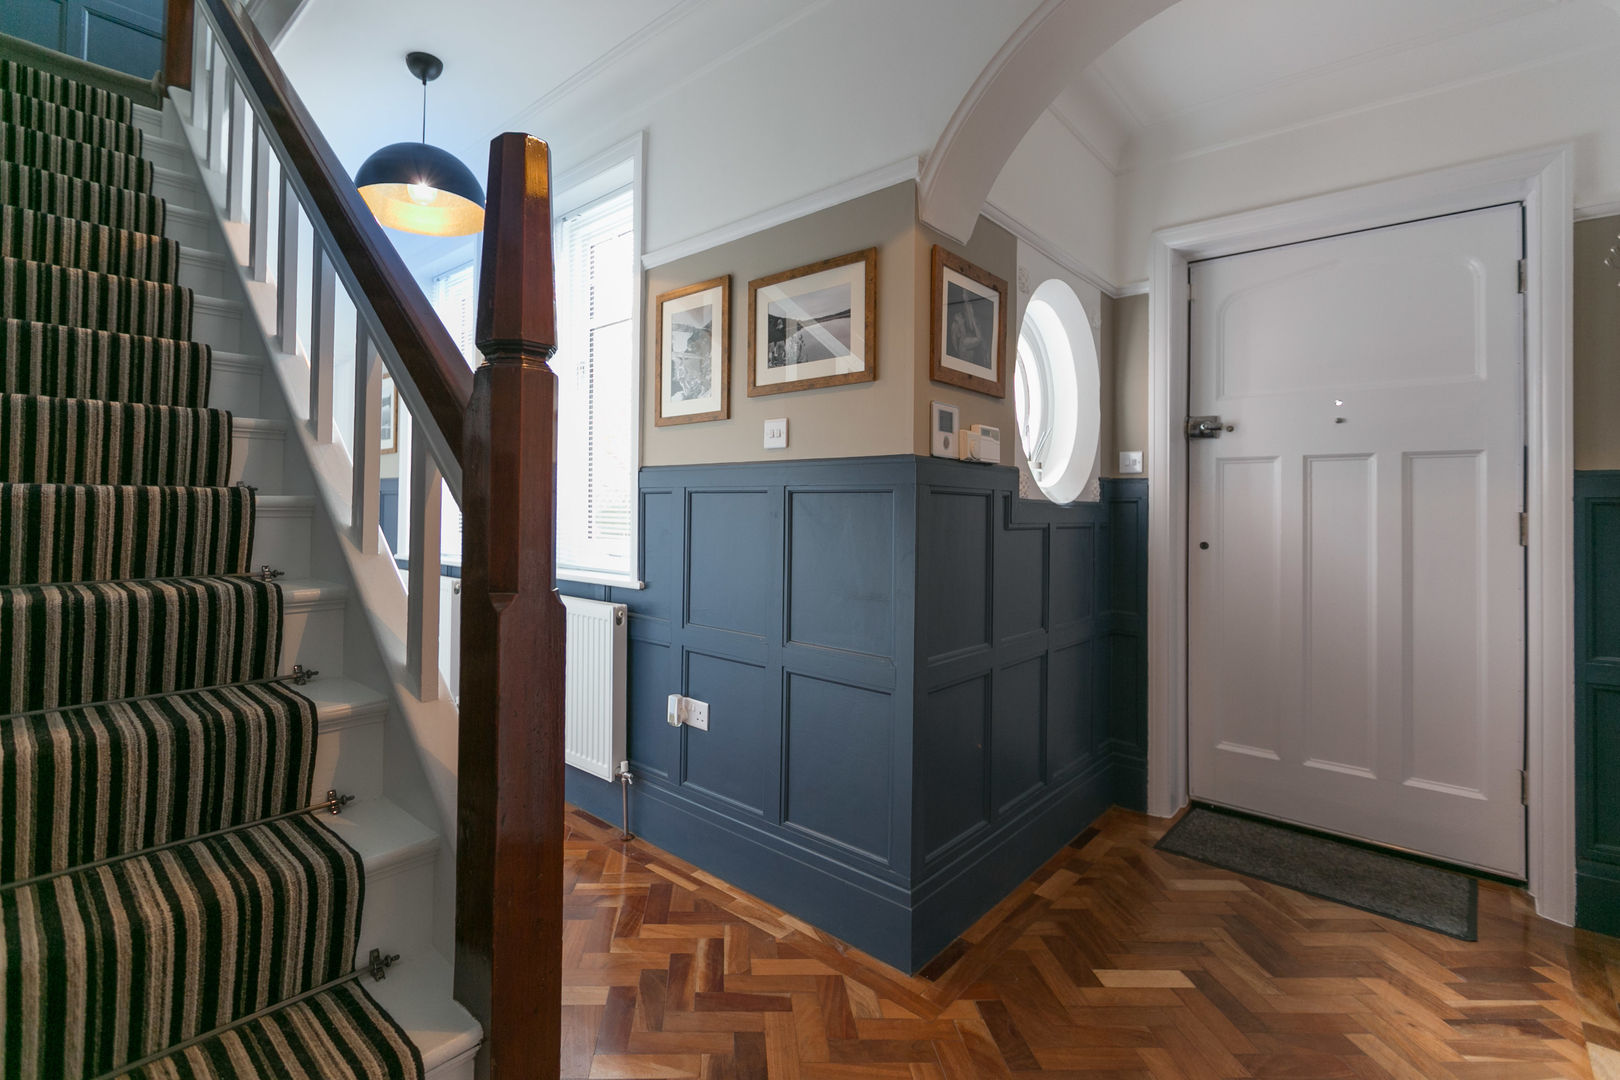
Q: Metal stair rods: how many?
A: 5